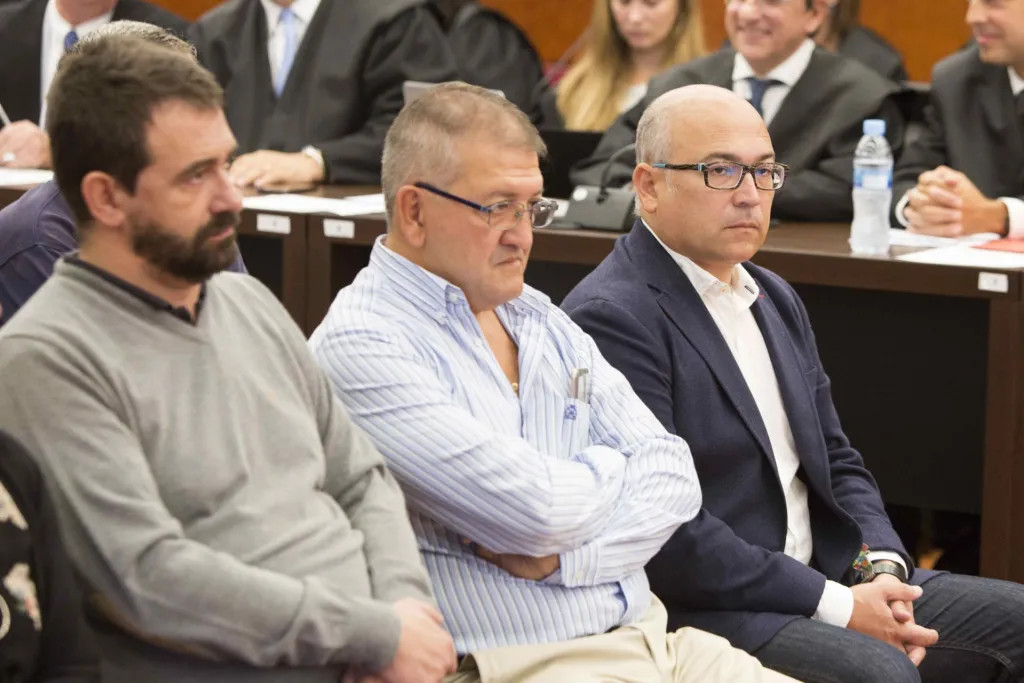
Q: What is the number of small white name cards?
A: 3